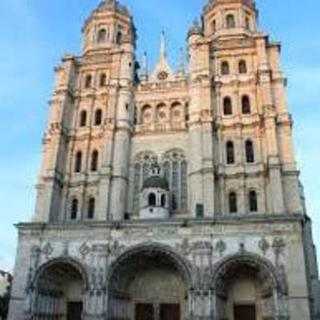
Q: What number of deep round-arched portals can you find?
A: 3